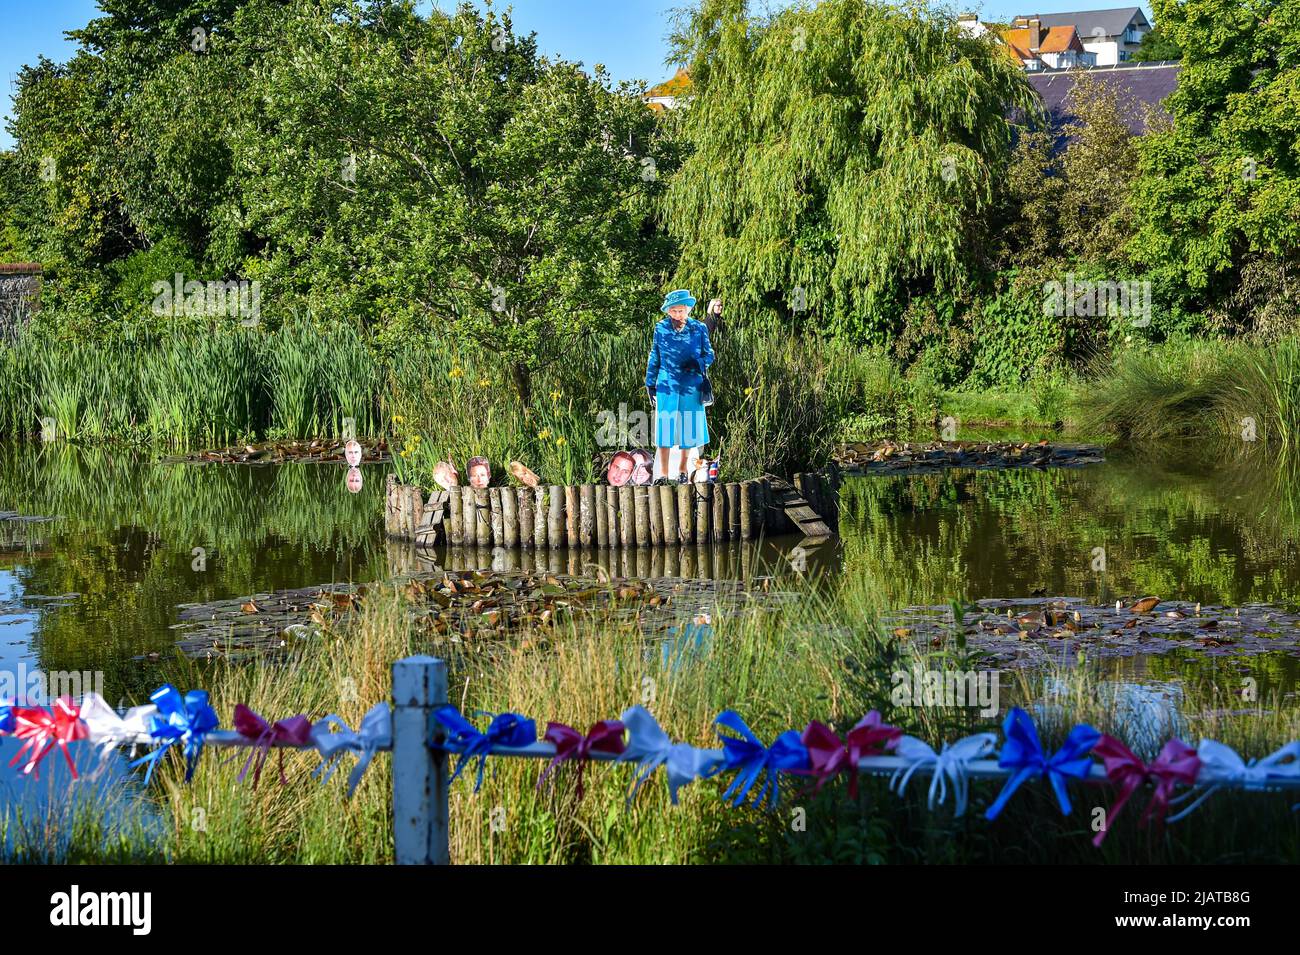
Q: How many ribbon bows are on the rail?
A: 15